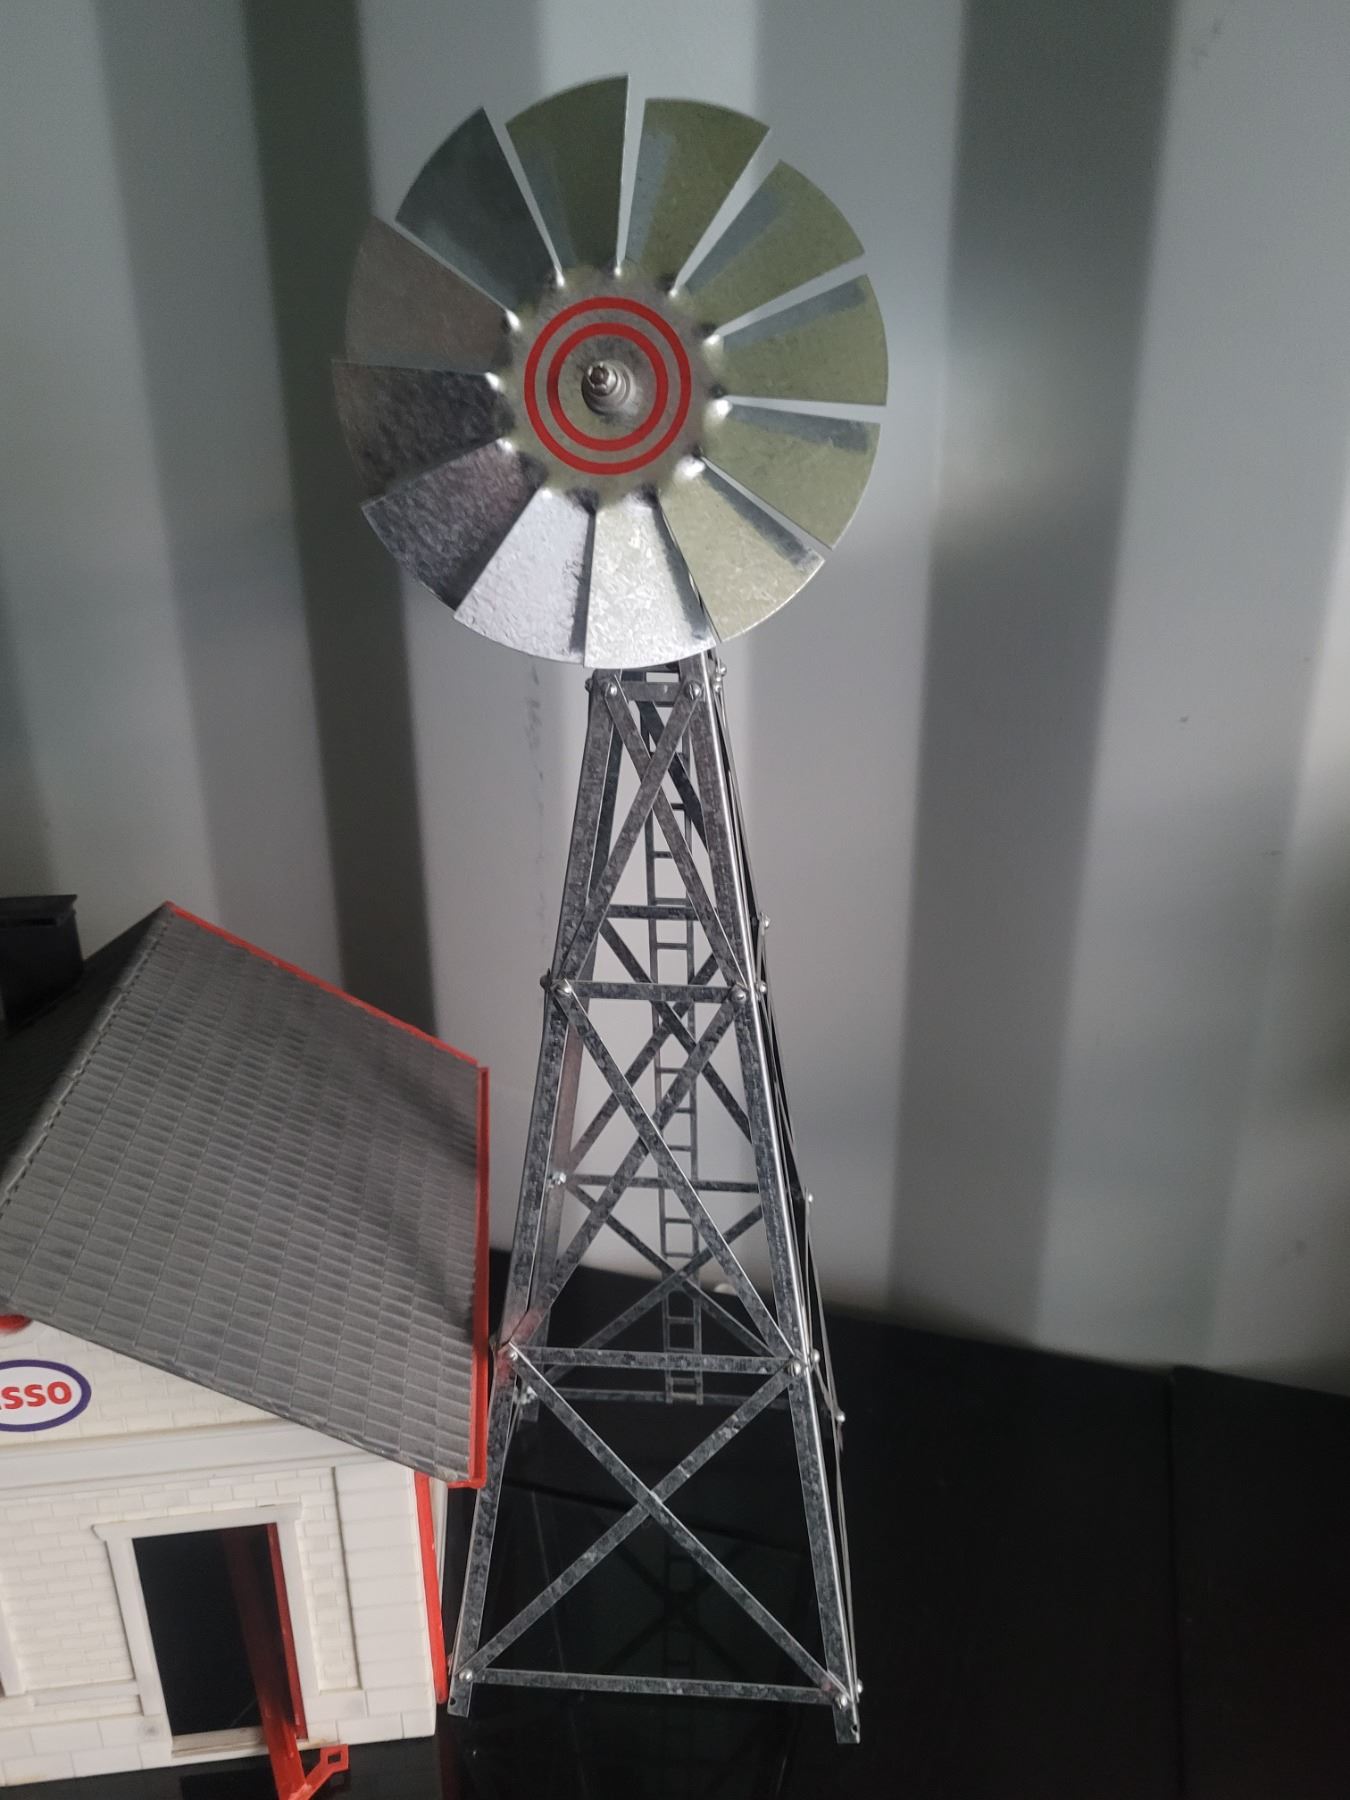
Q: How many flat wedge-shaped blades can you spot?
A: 12